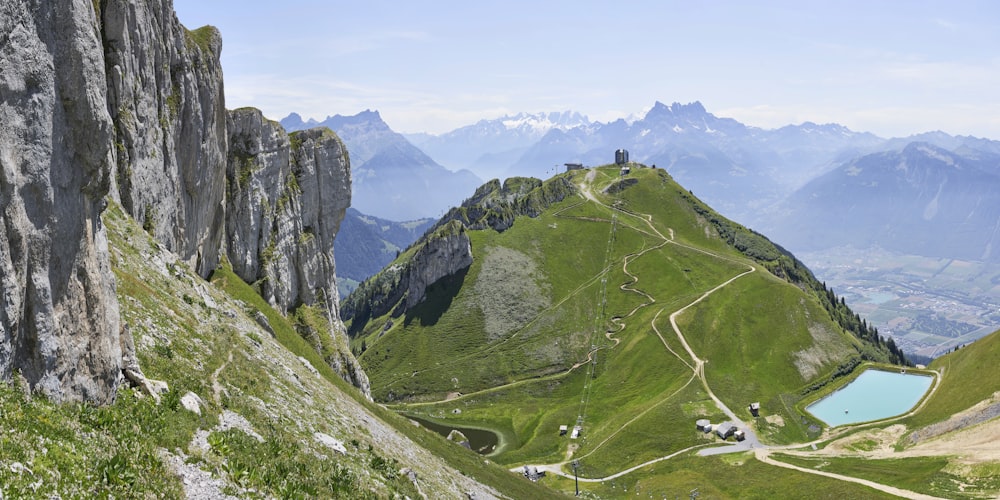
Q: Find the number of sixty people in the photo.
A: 0